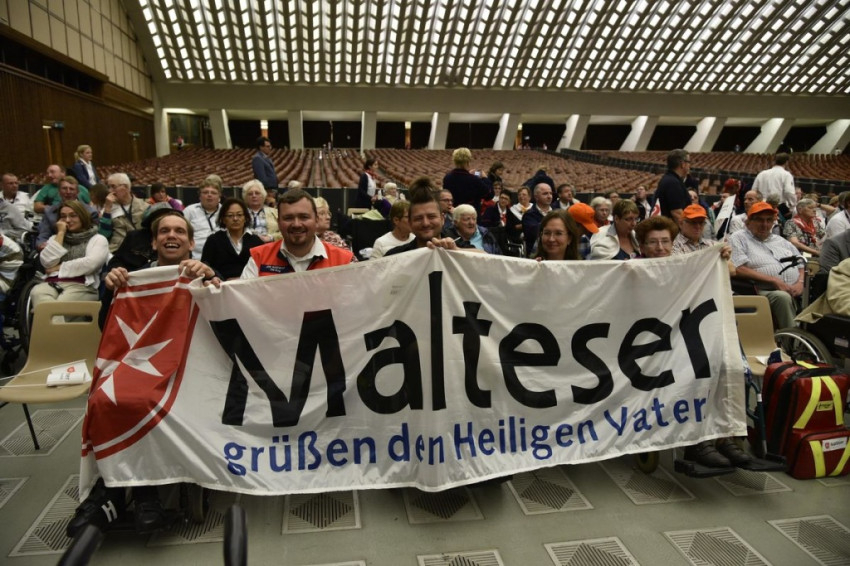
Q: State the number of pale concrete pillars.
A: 11